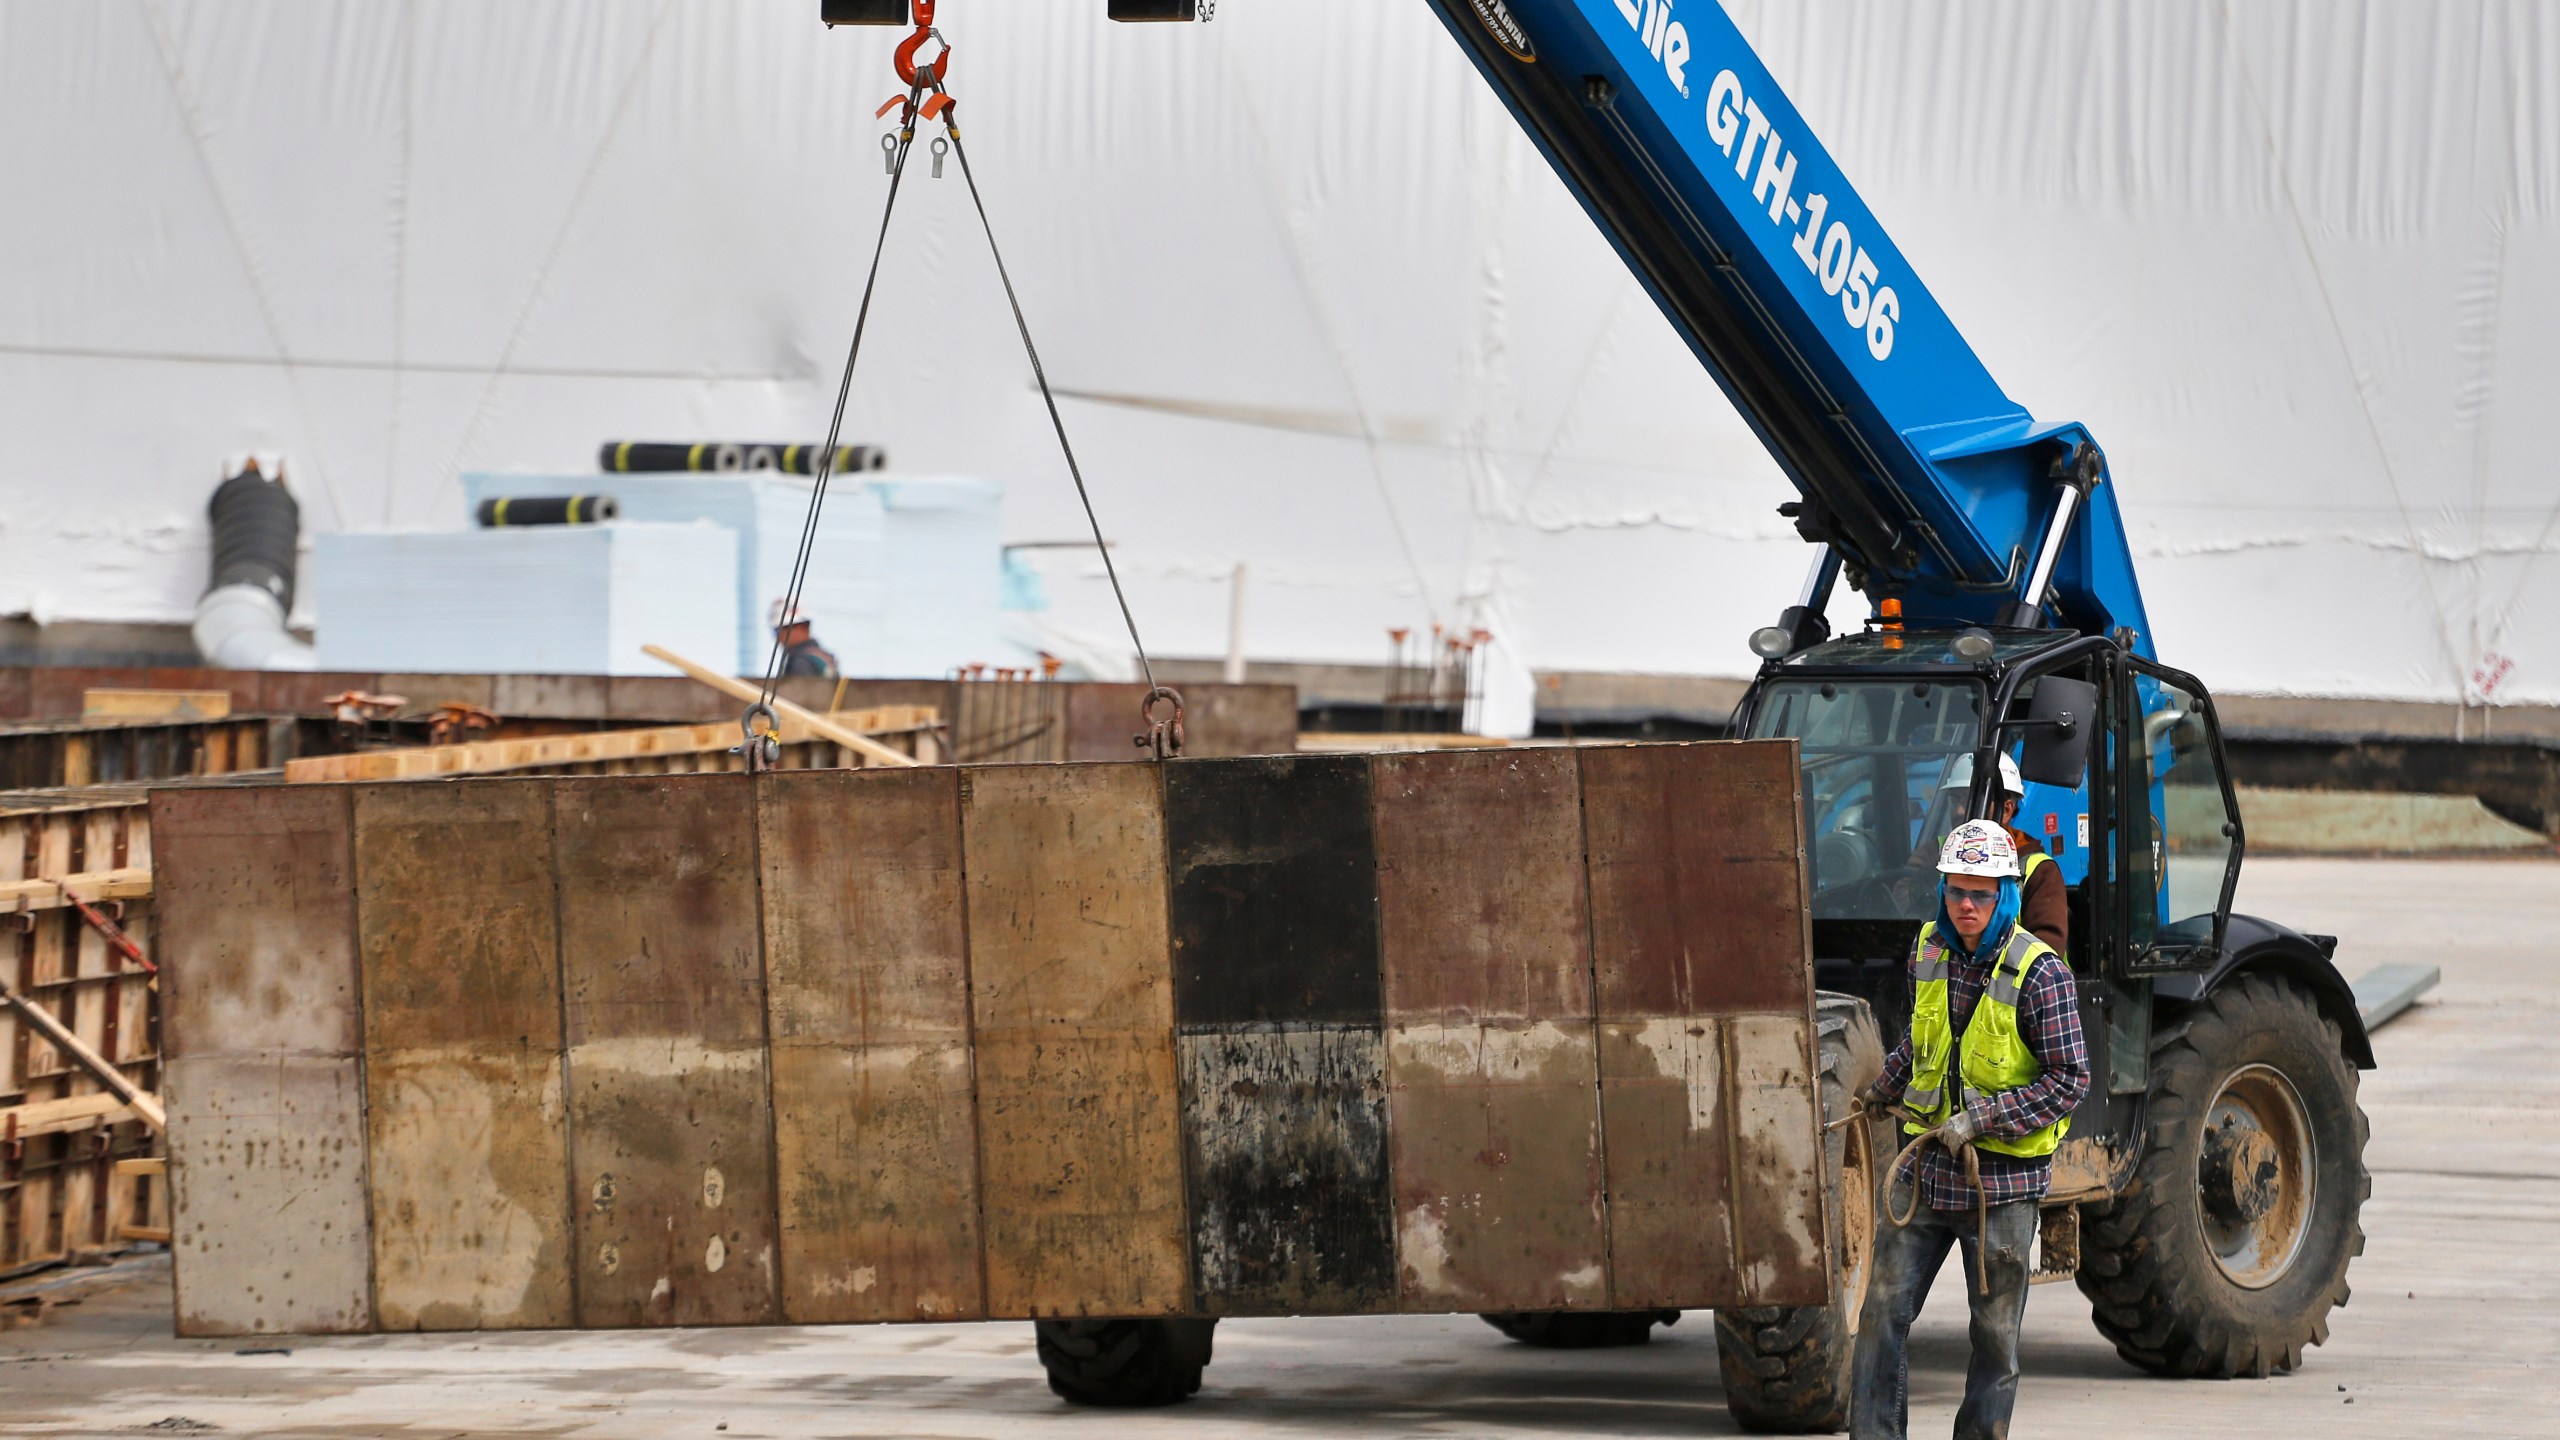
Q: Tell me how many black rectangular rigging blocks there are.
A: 2